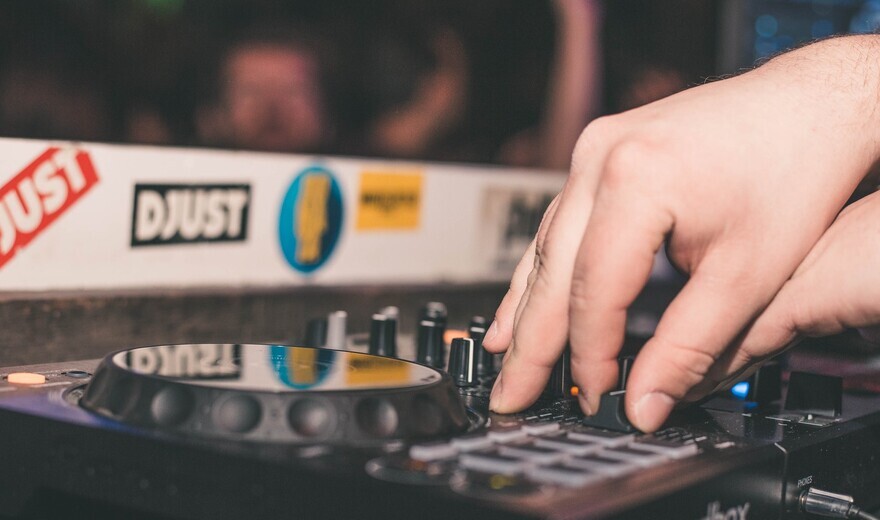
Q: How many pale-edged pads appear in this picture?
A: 12